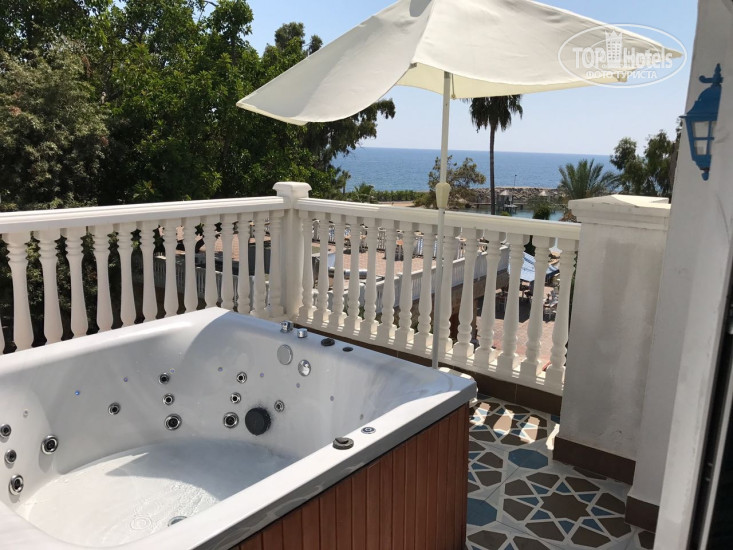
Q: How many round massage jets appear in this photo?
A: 12